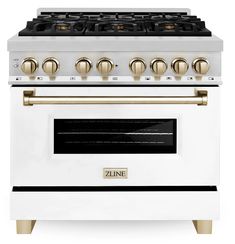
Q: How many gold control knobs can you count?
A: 8